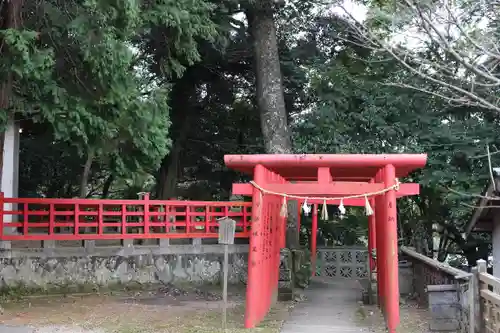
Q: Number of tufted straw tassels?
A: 3